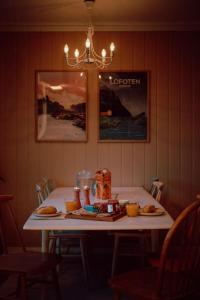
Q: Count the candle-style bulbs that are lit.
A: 5